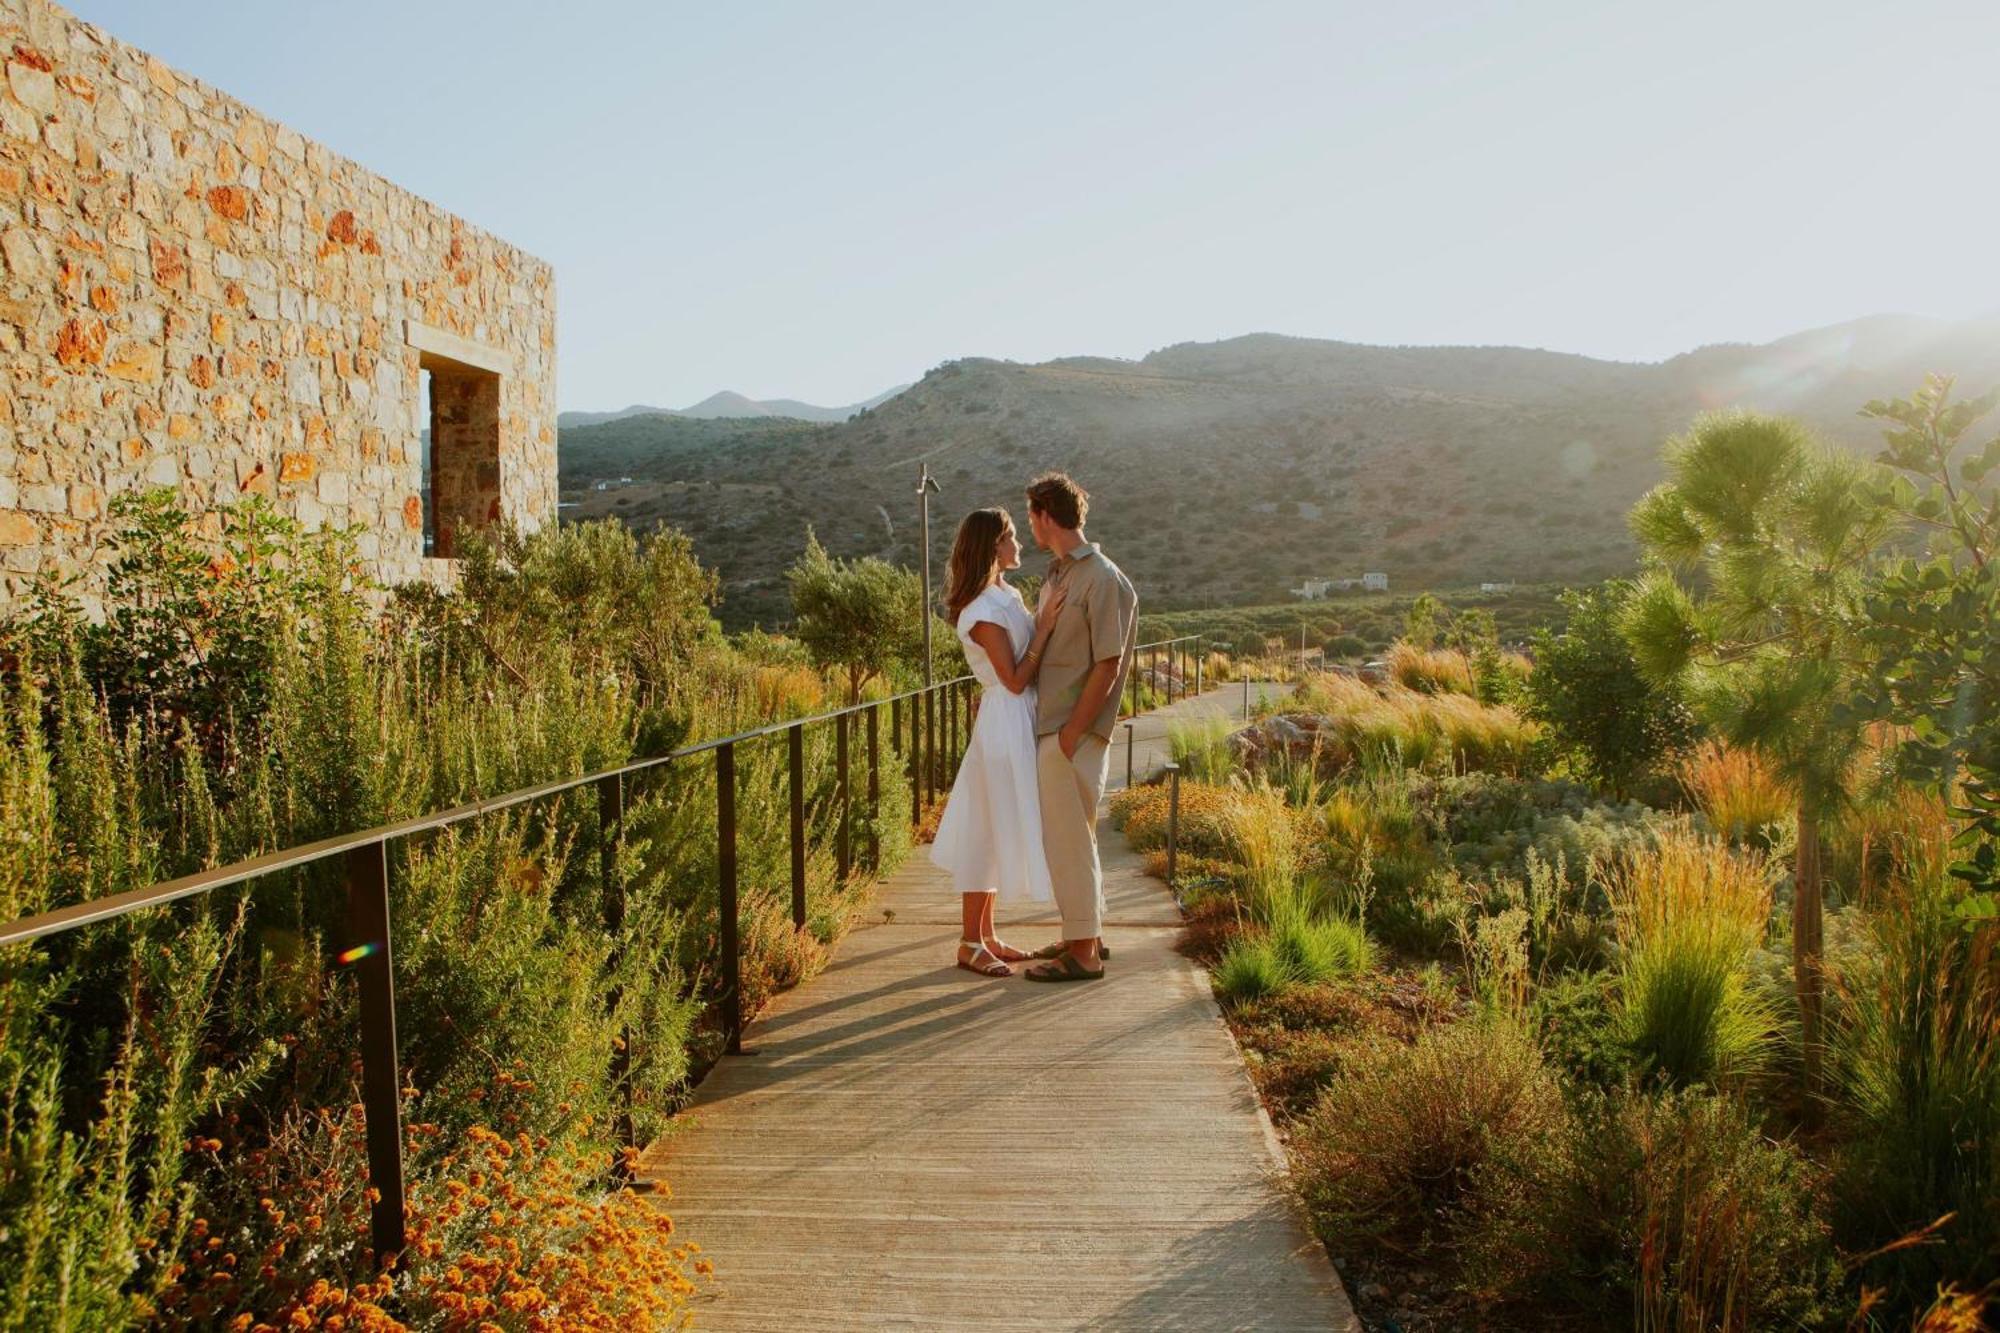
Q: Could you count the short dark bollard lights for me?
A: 3